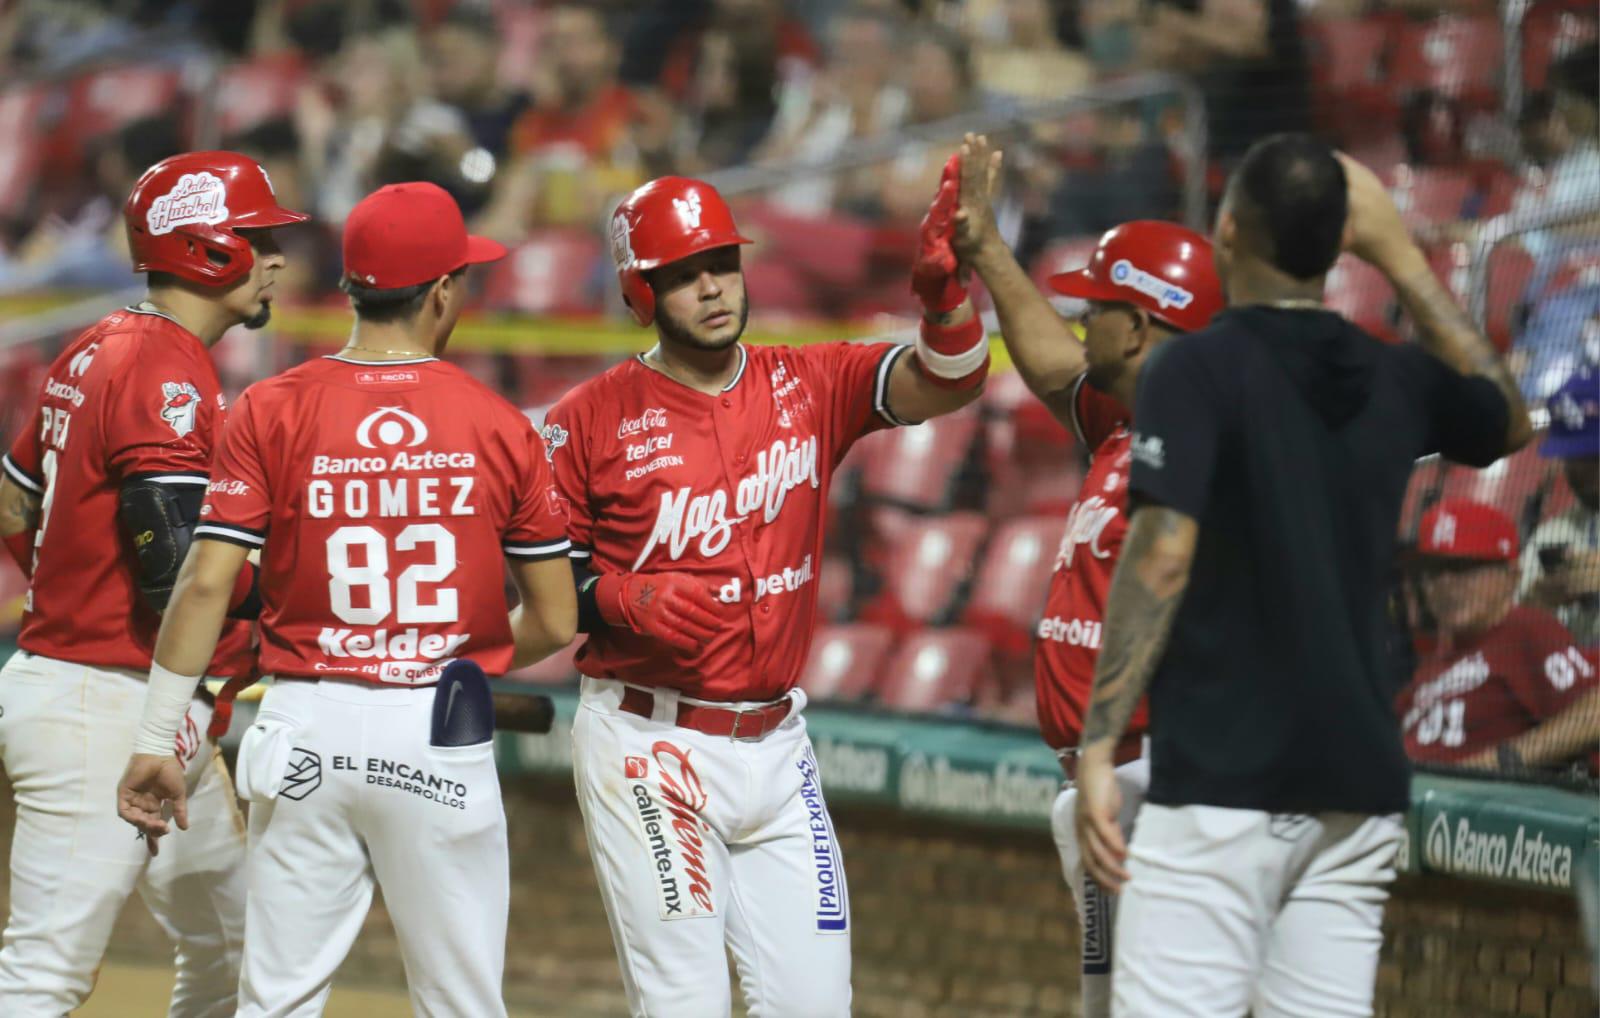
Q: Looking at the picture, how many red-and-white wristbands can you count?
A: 1